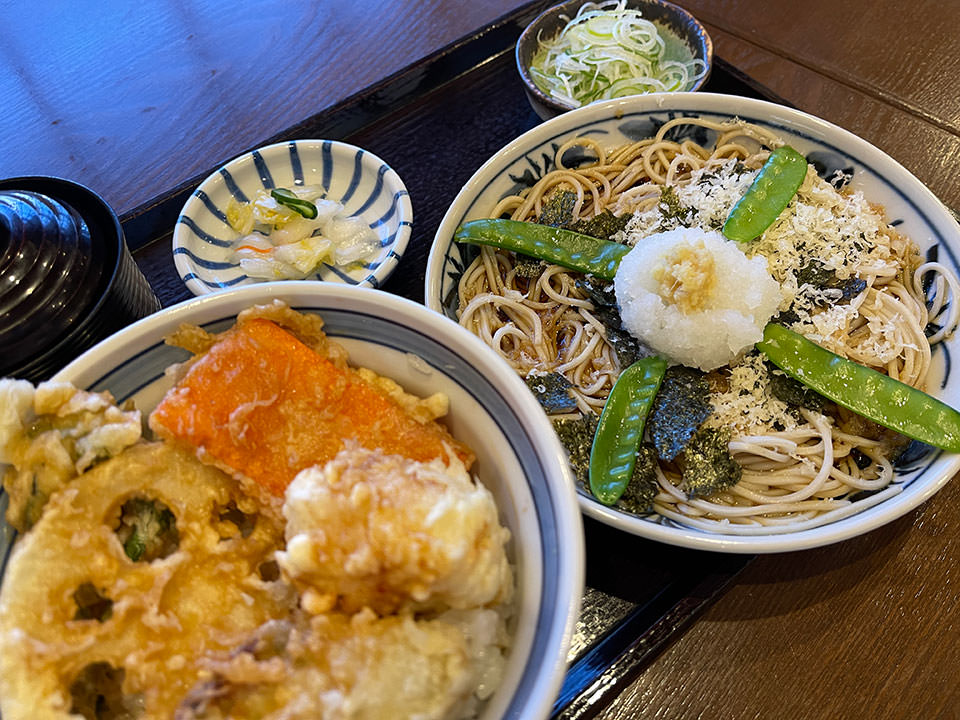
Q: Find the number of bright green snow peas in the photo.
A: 4